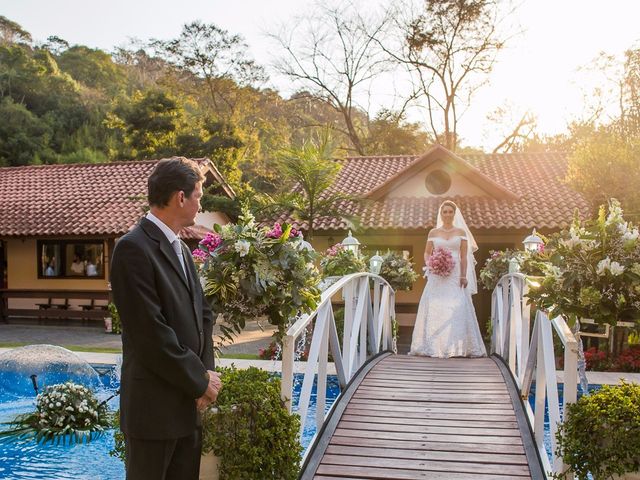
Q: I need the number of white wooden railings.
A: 2